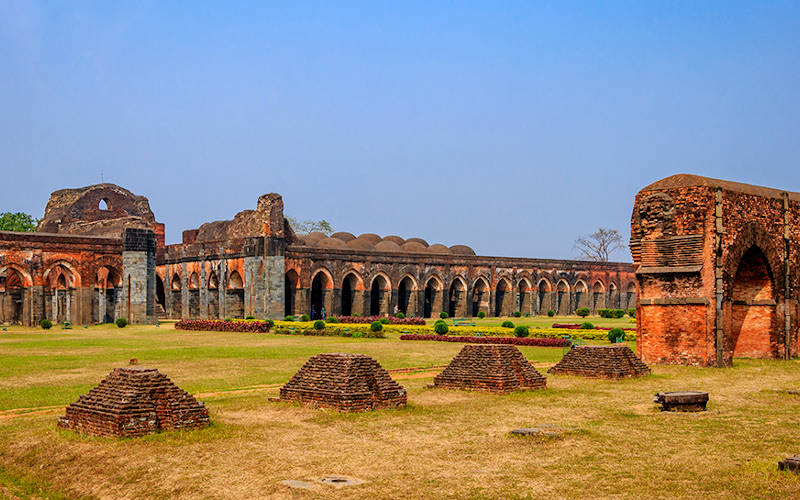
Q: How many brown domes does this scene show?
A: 11